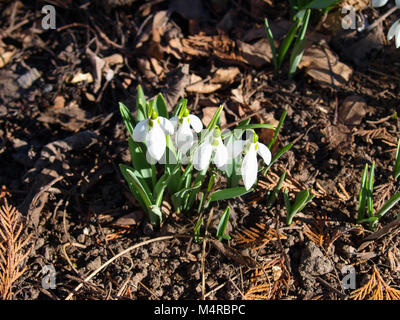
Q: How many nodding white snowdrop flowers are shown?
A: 4